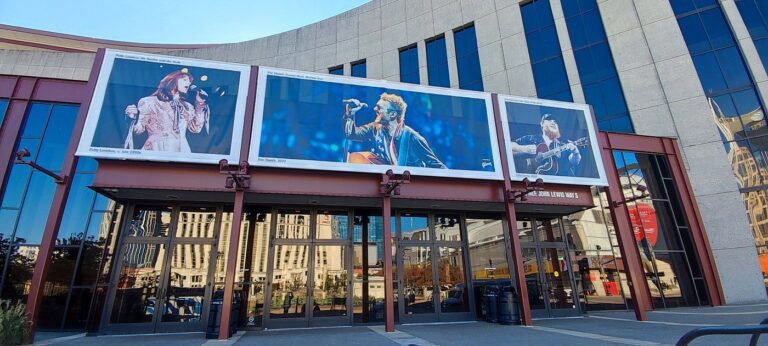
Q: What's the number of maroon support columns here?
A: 5